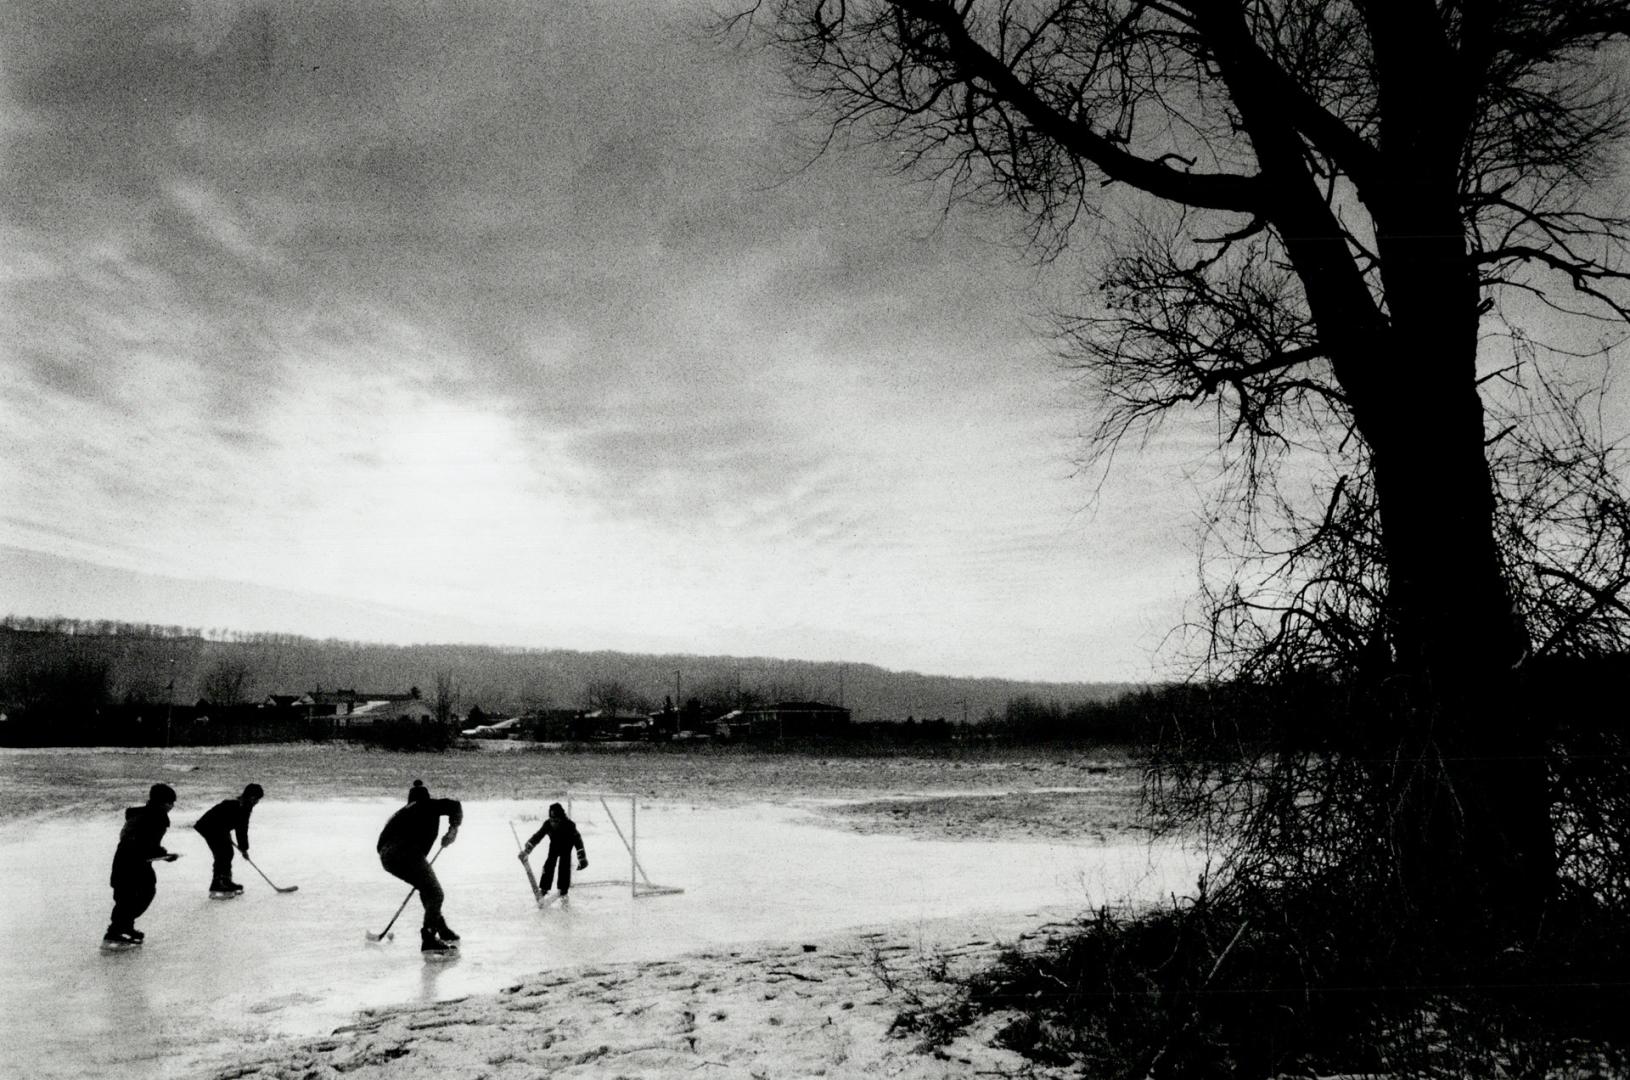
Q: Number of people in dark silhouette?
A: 4